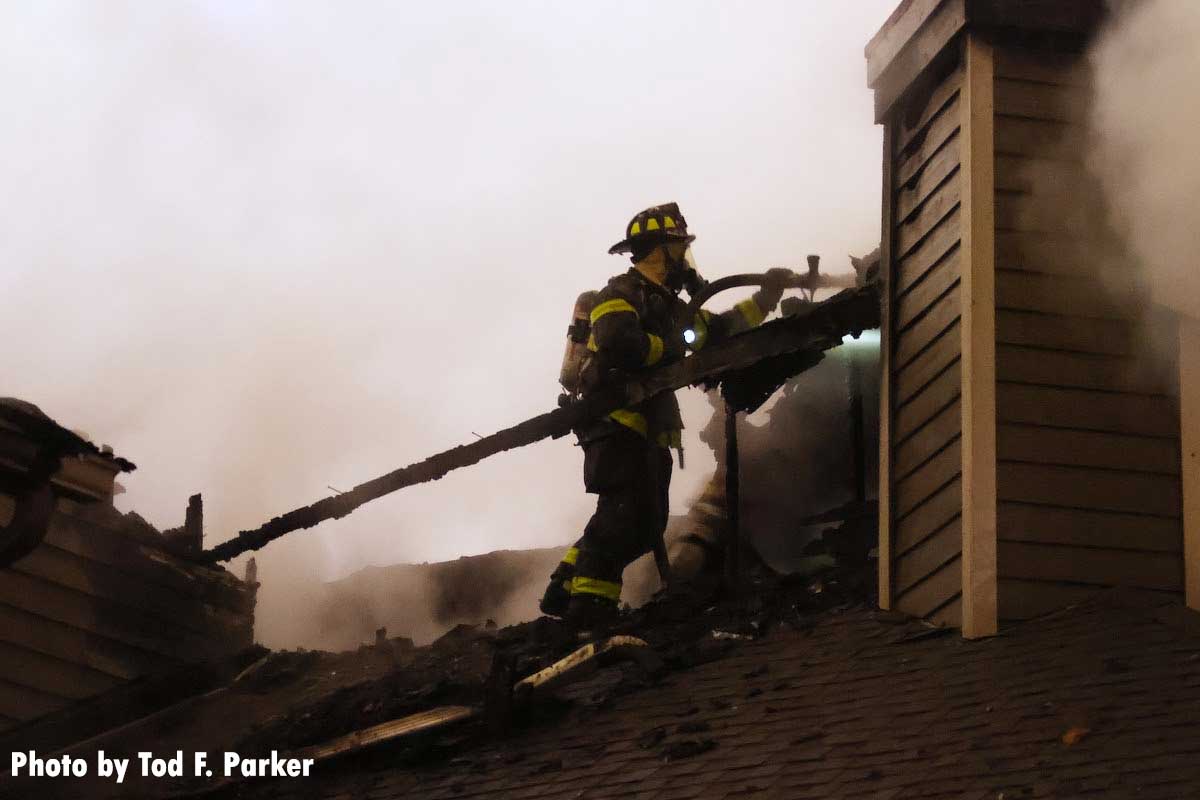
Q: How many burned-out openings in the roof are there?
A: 1